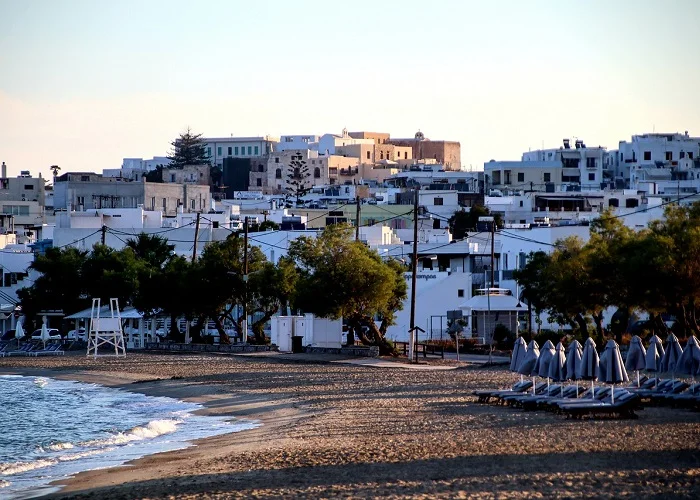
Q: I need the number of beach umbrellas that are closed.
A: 13